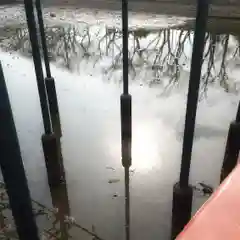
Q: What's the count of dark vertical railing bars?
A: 6